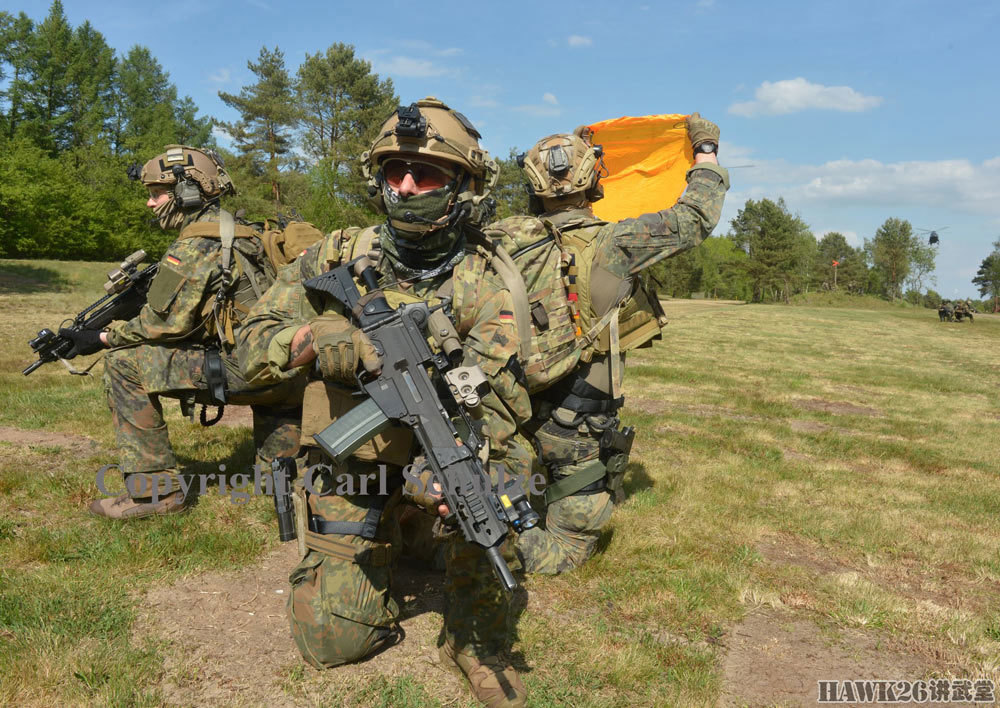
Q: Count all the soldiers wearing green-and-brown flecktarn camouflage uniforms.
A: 3